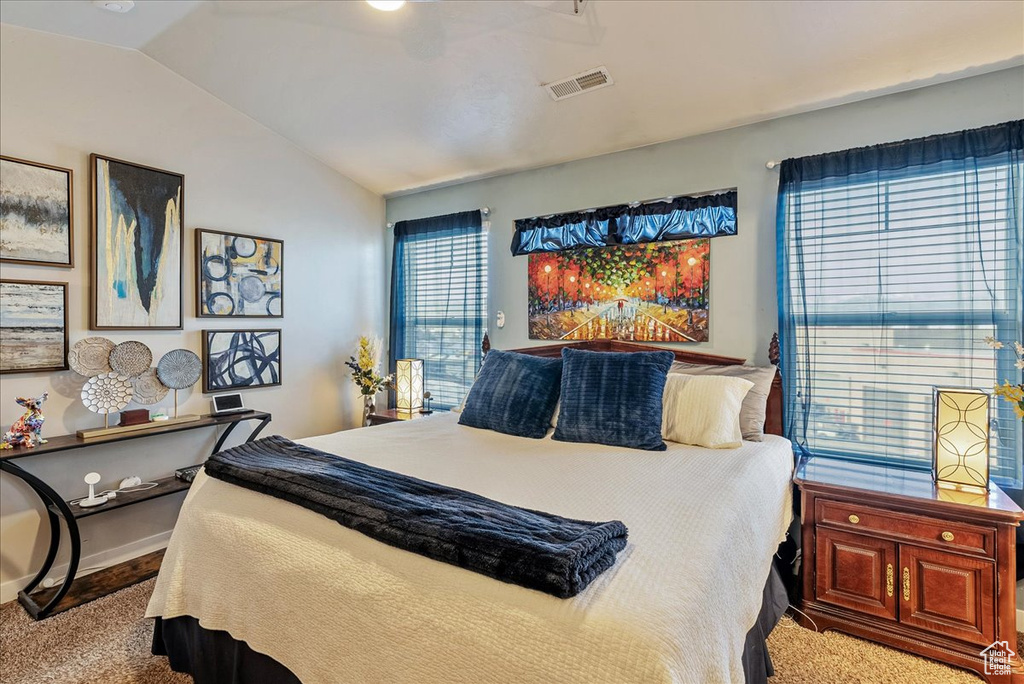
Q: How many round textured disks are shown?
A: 5